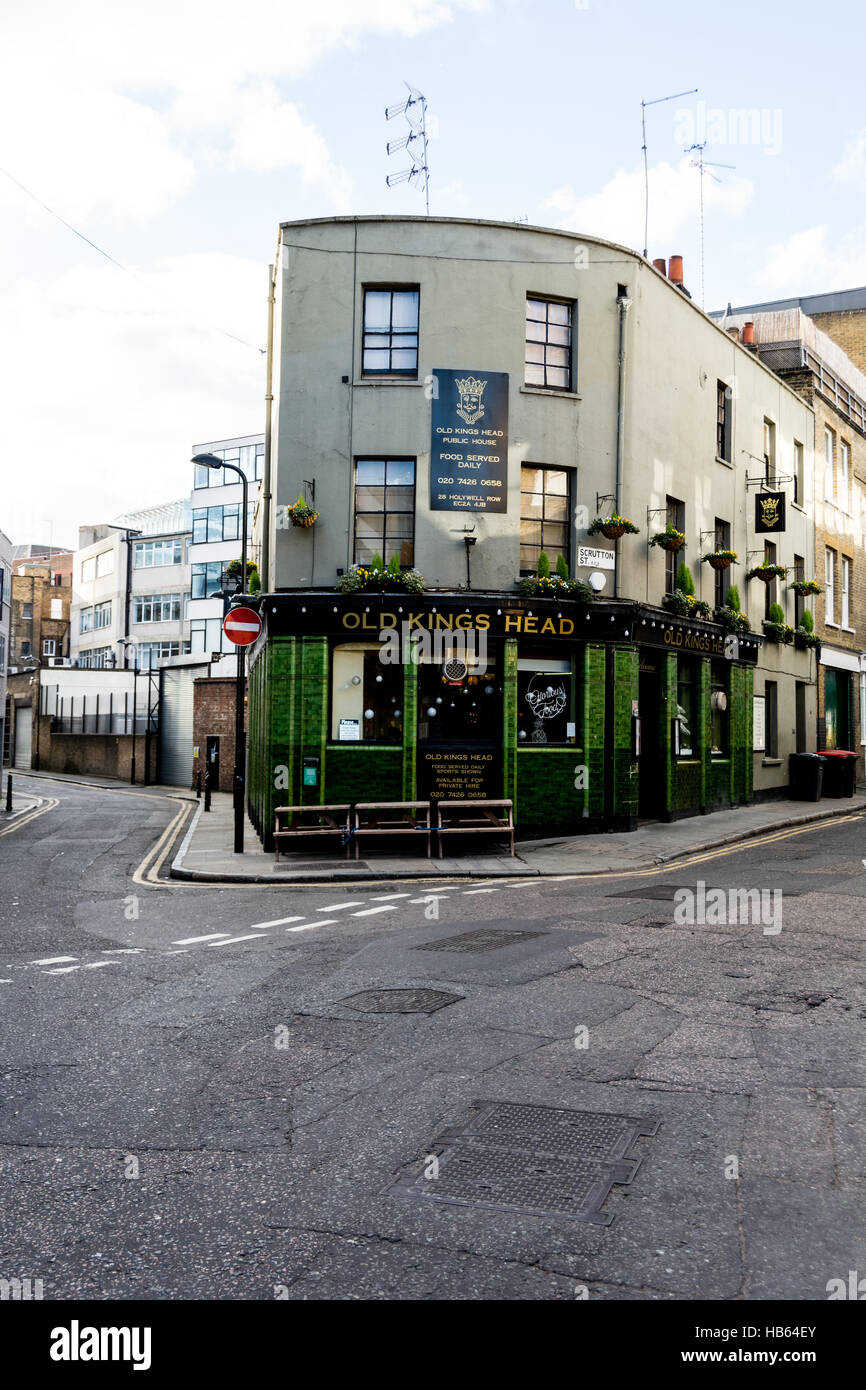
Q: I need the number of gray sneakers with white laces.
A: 0